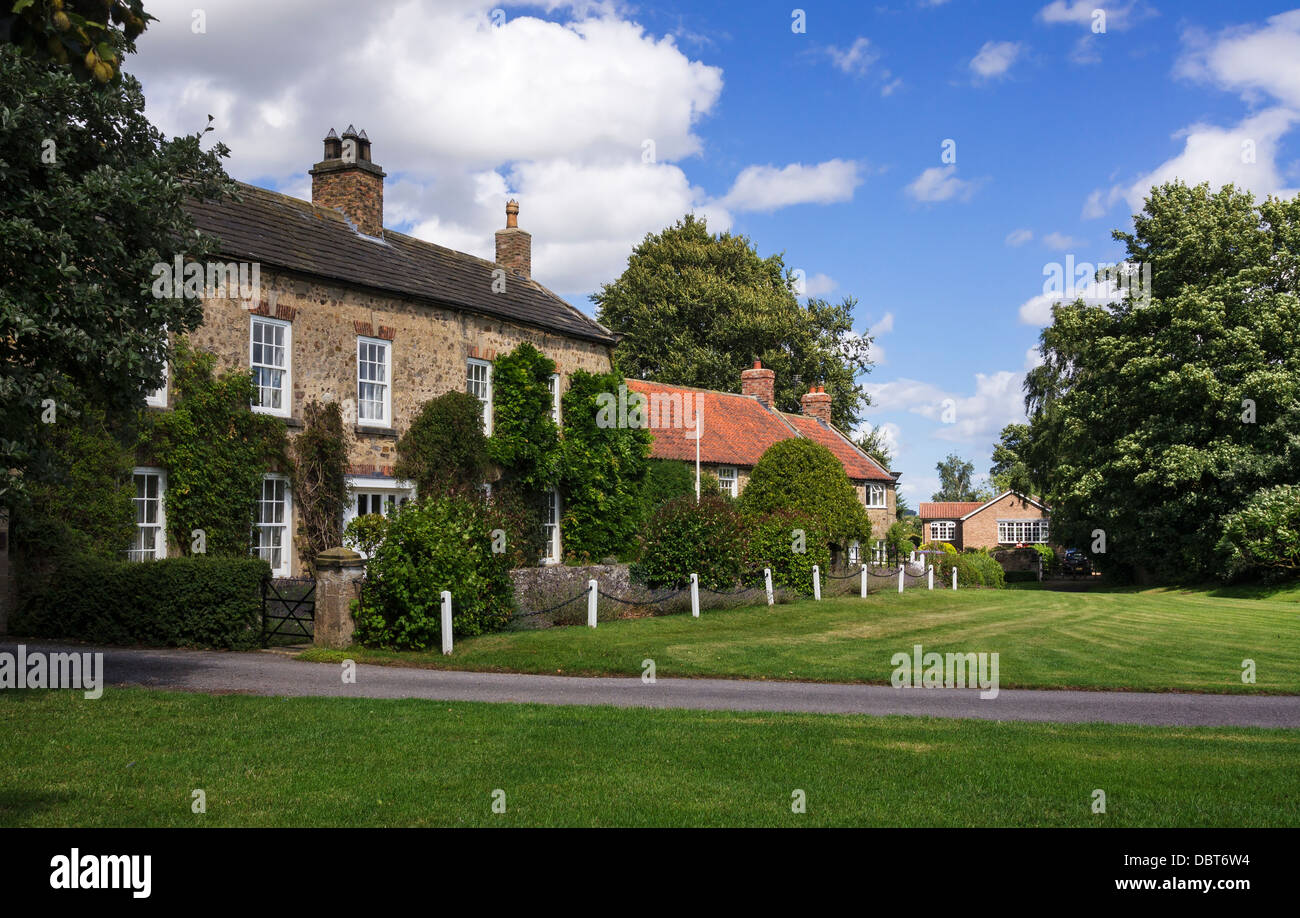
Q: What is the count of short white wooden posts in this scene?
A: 9